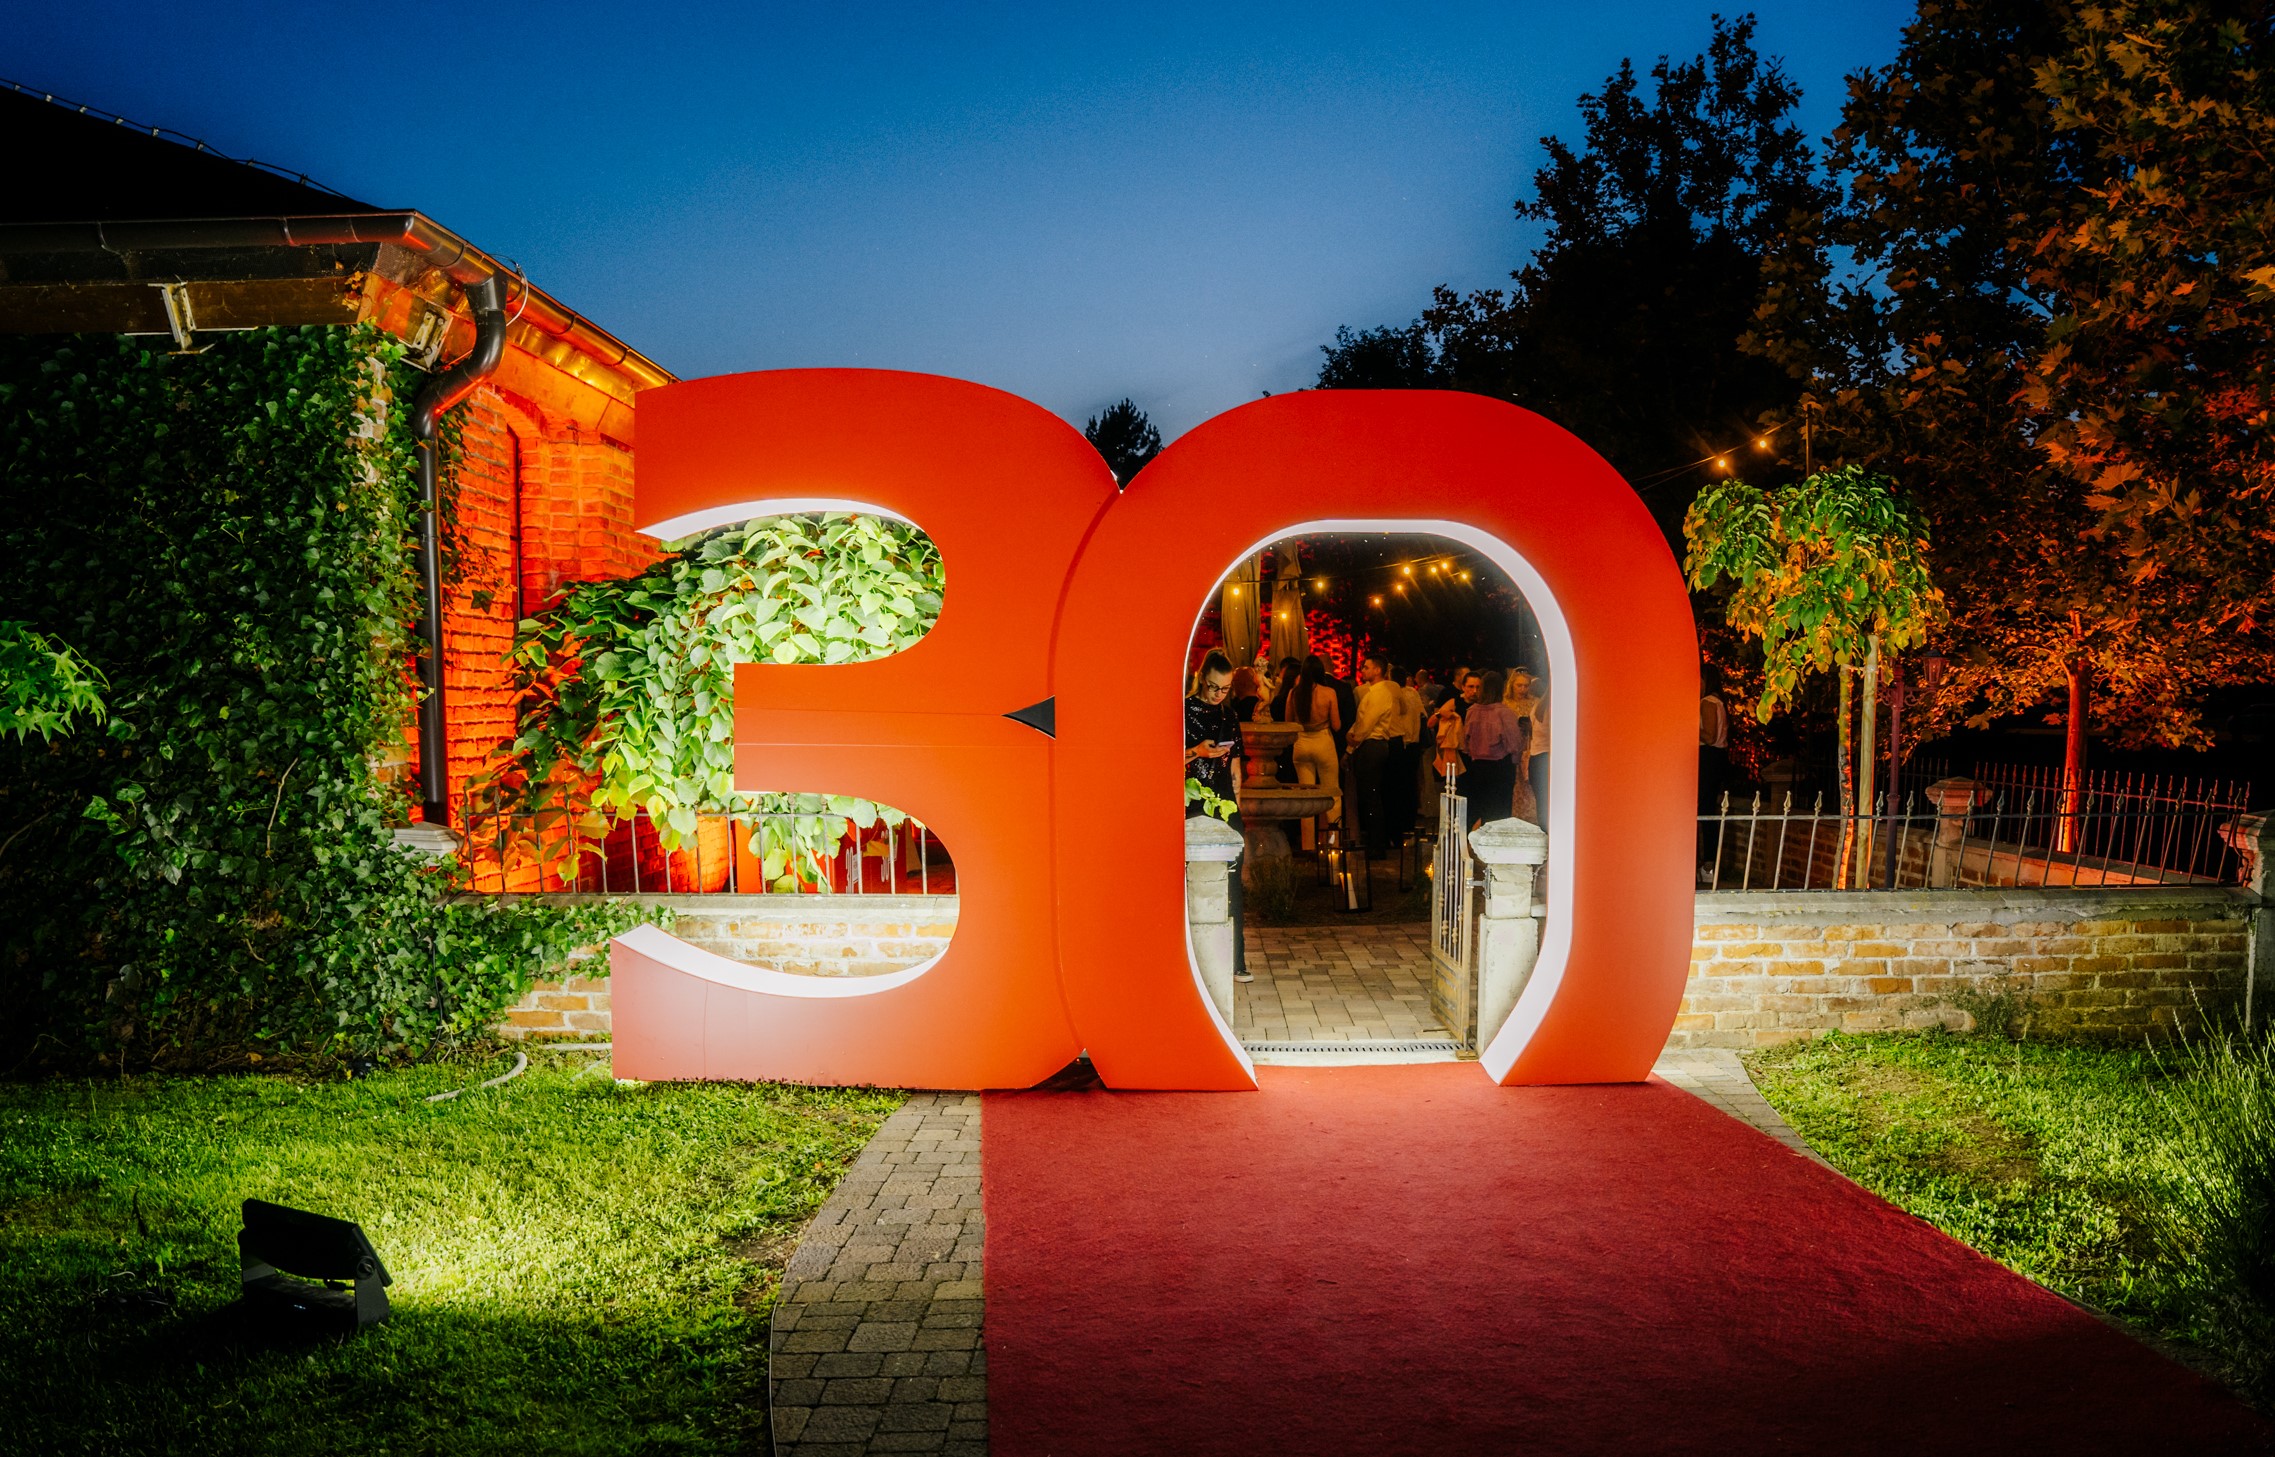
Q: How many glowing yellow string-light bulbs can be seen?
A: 11